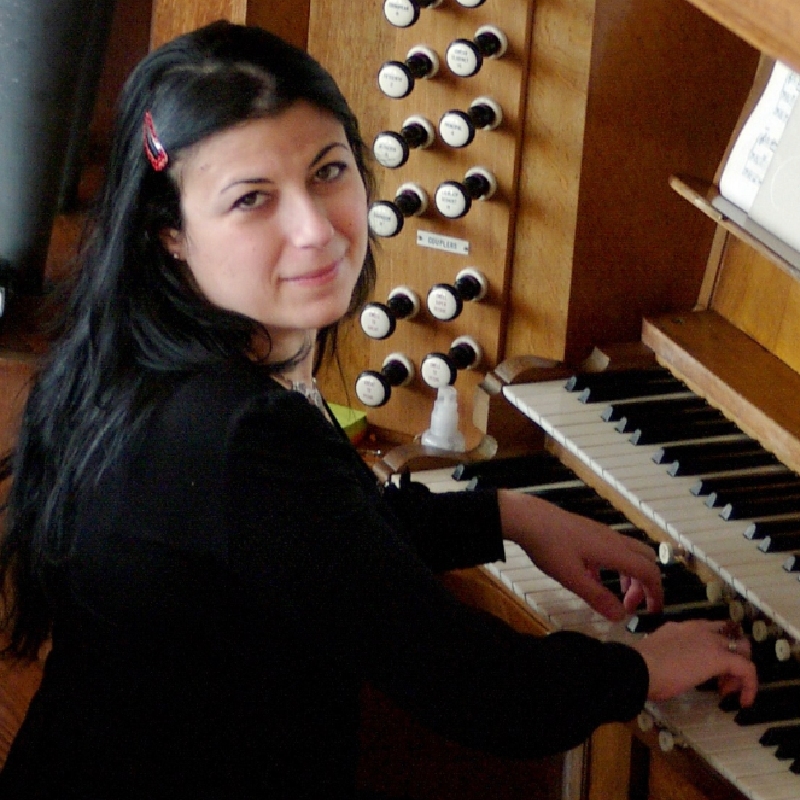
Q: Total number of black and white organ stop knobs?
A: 12